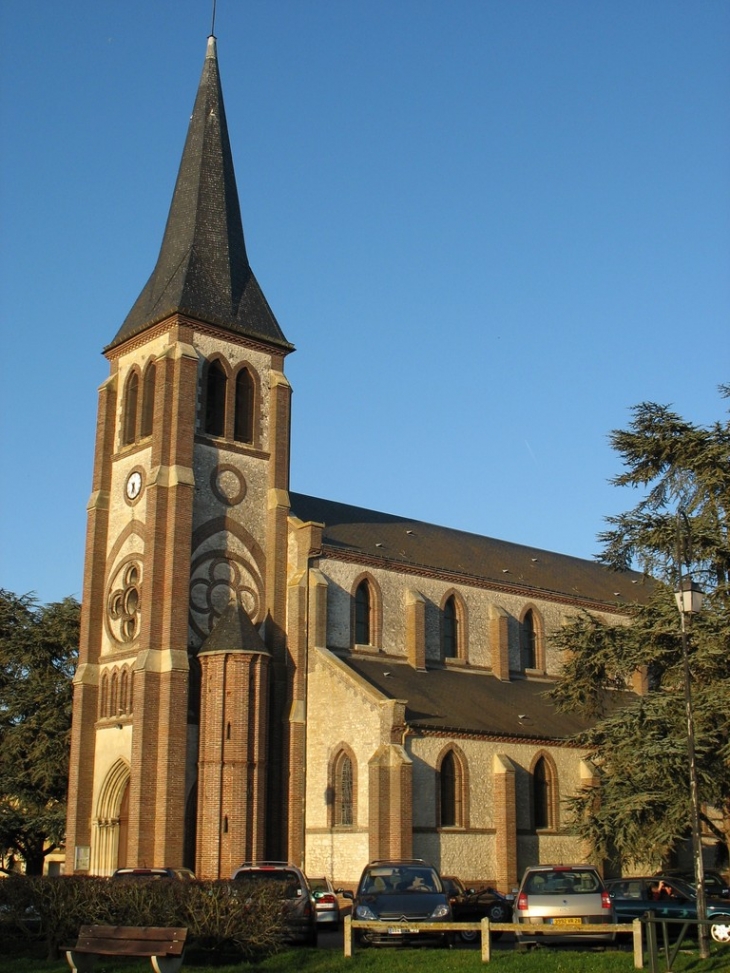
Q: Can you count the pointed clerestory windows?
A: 3